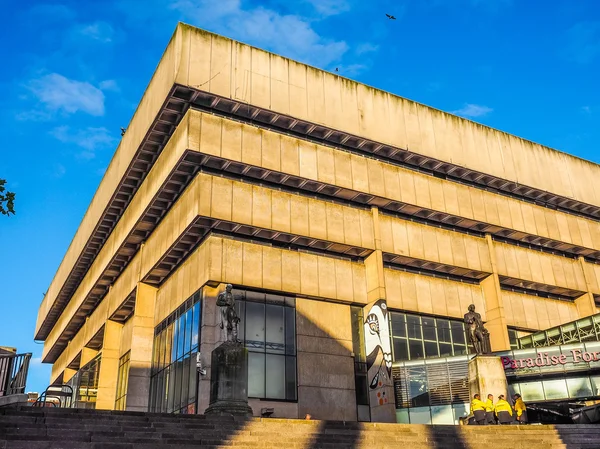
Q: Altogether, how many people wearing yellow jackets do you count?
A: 4